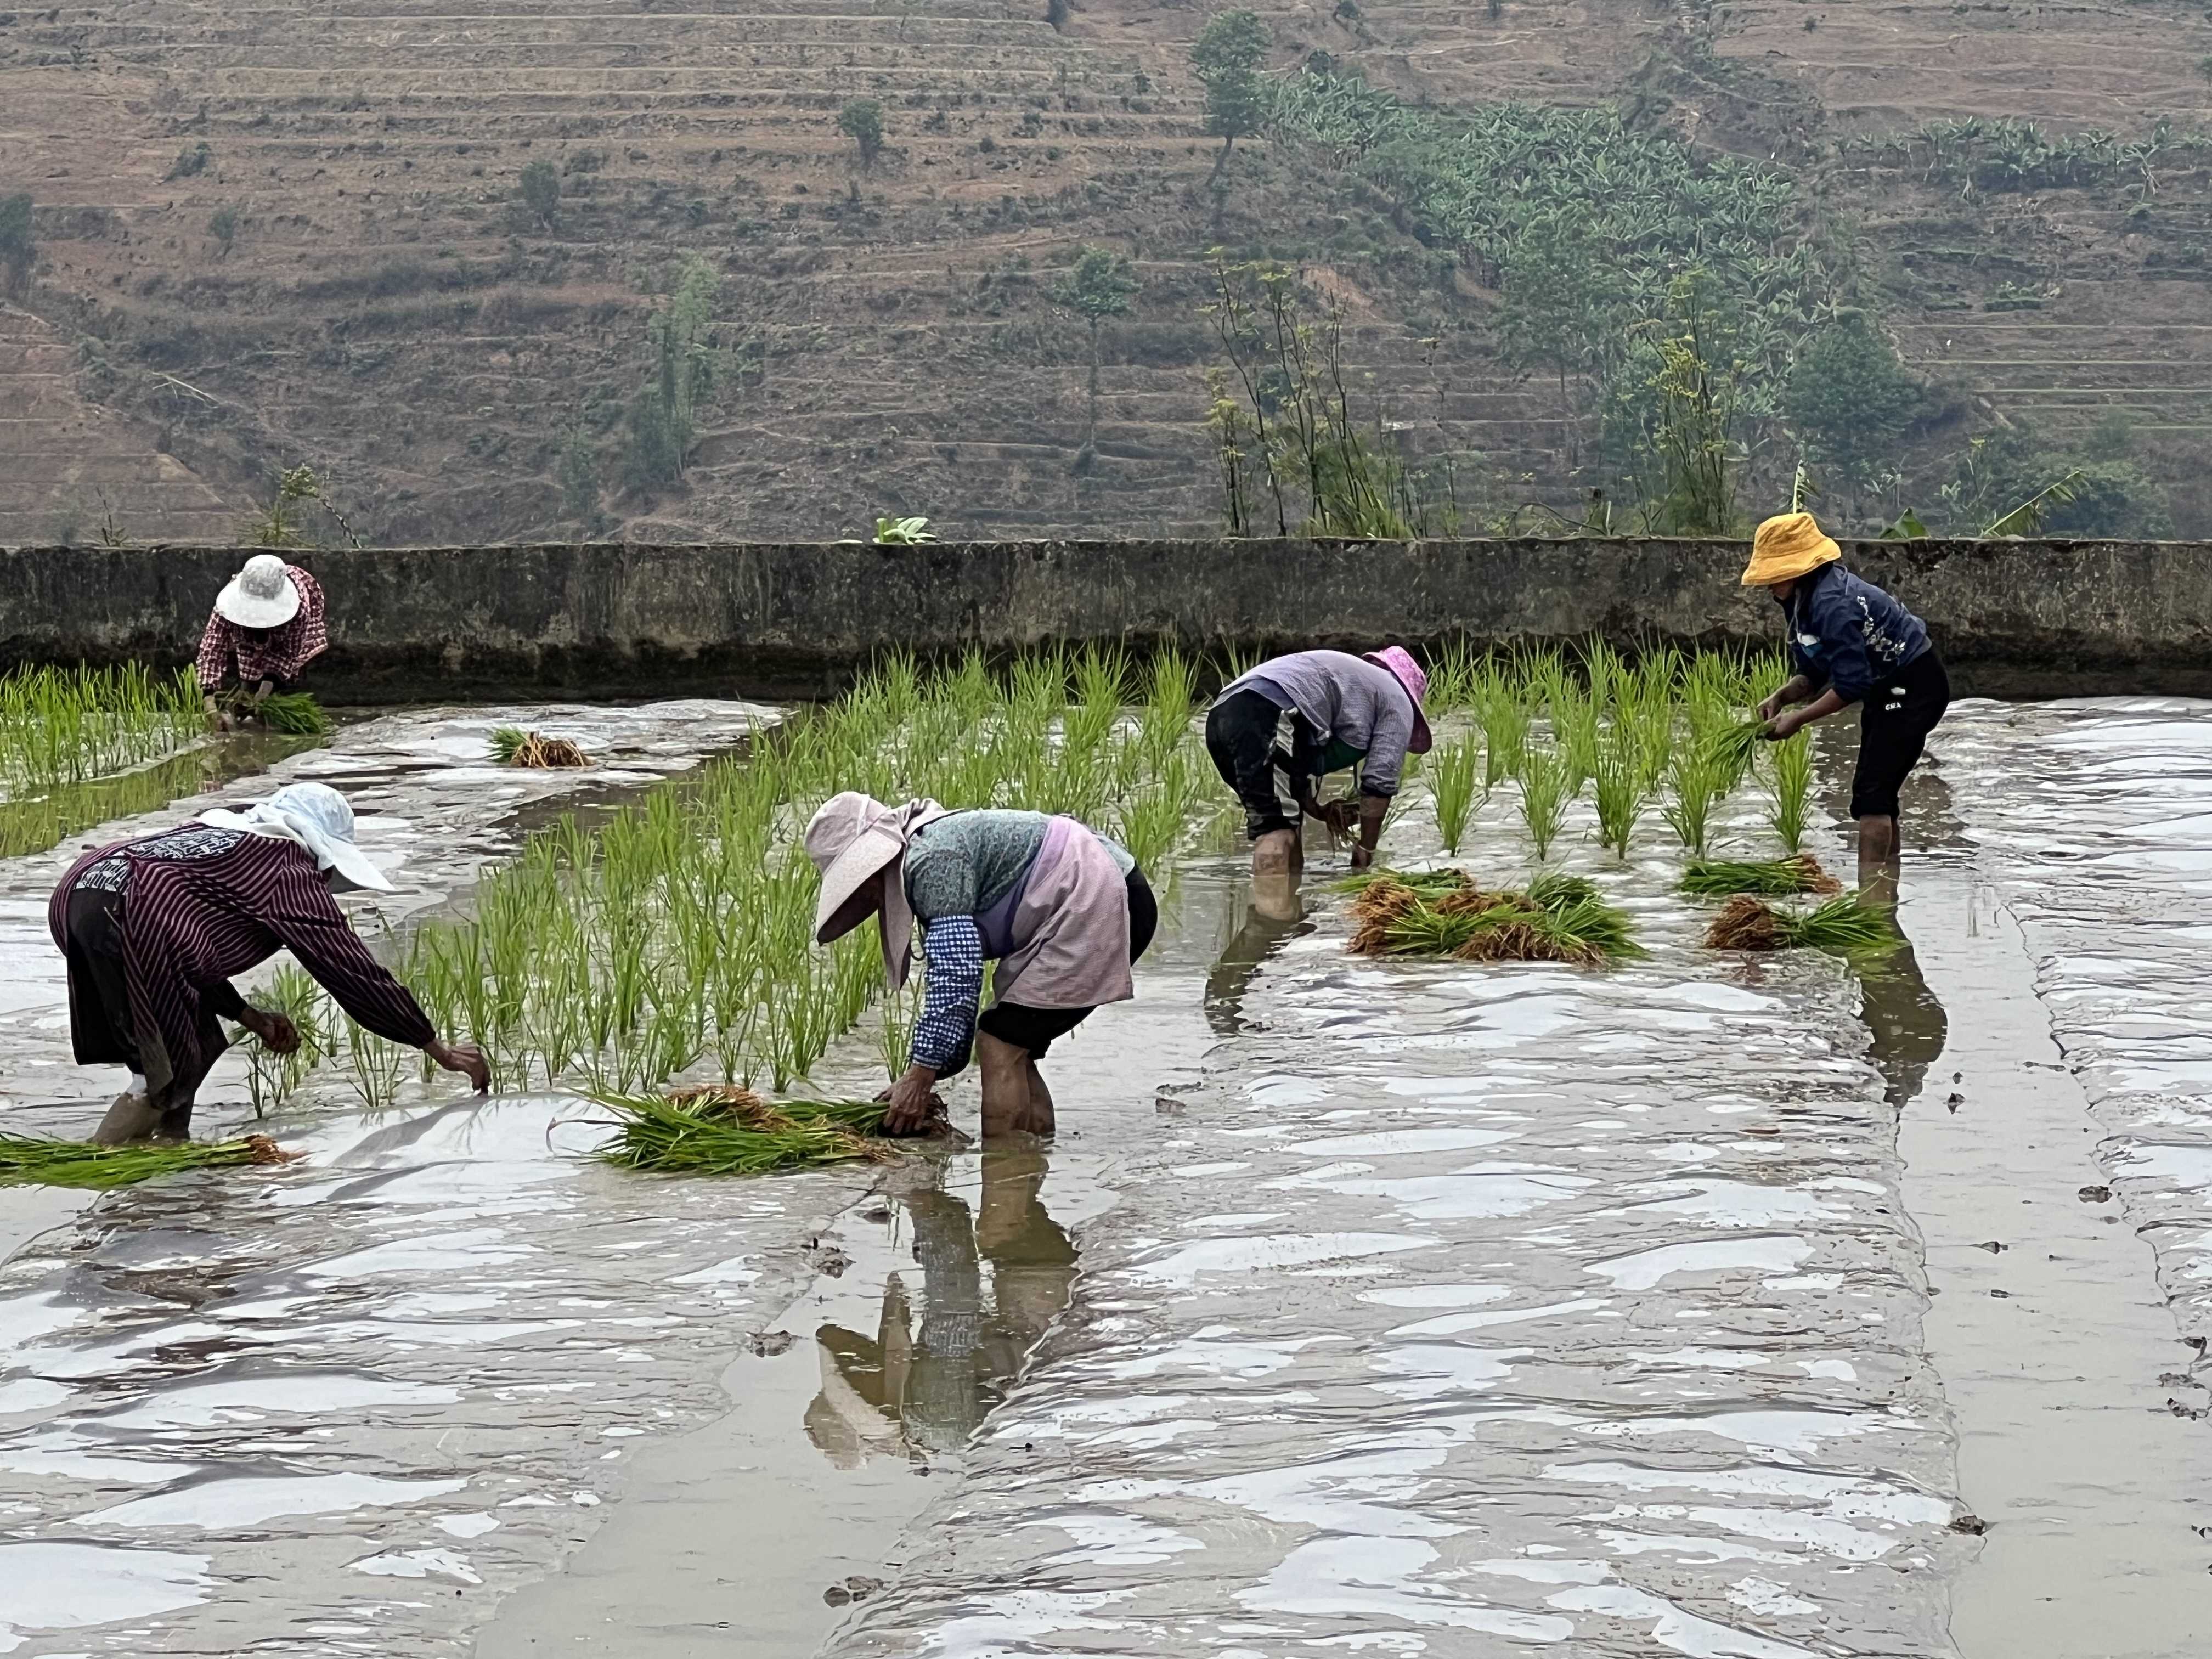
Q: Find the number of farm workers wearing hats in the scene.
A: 5